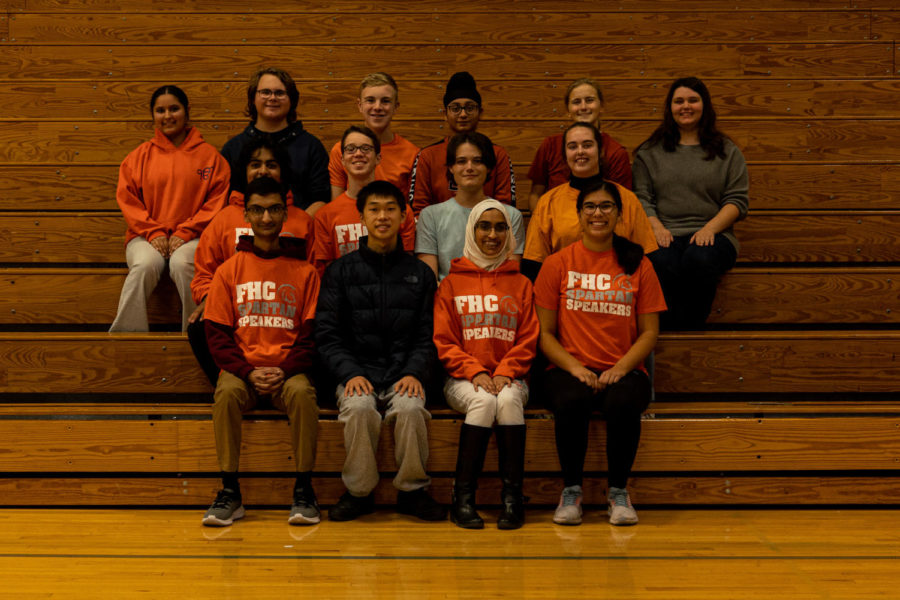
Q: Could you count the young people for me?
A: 14